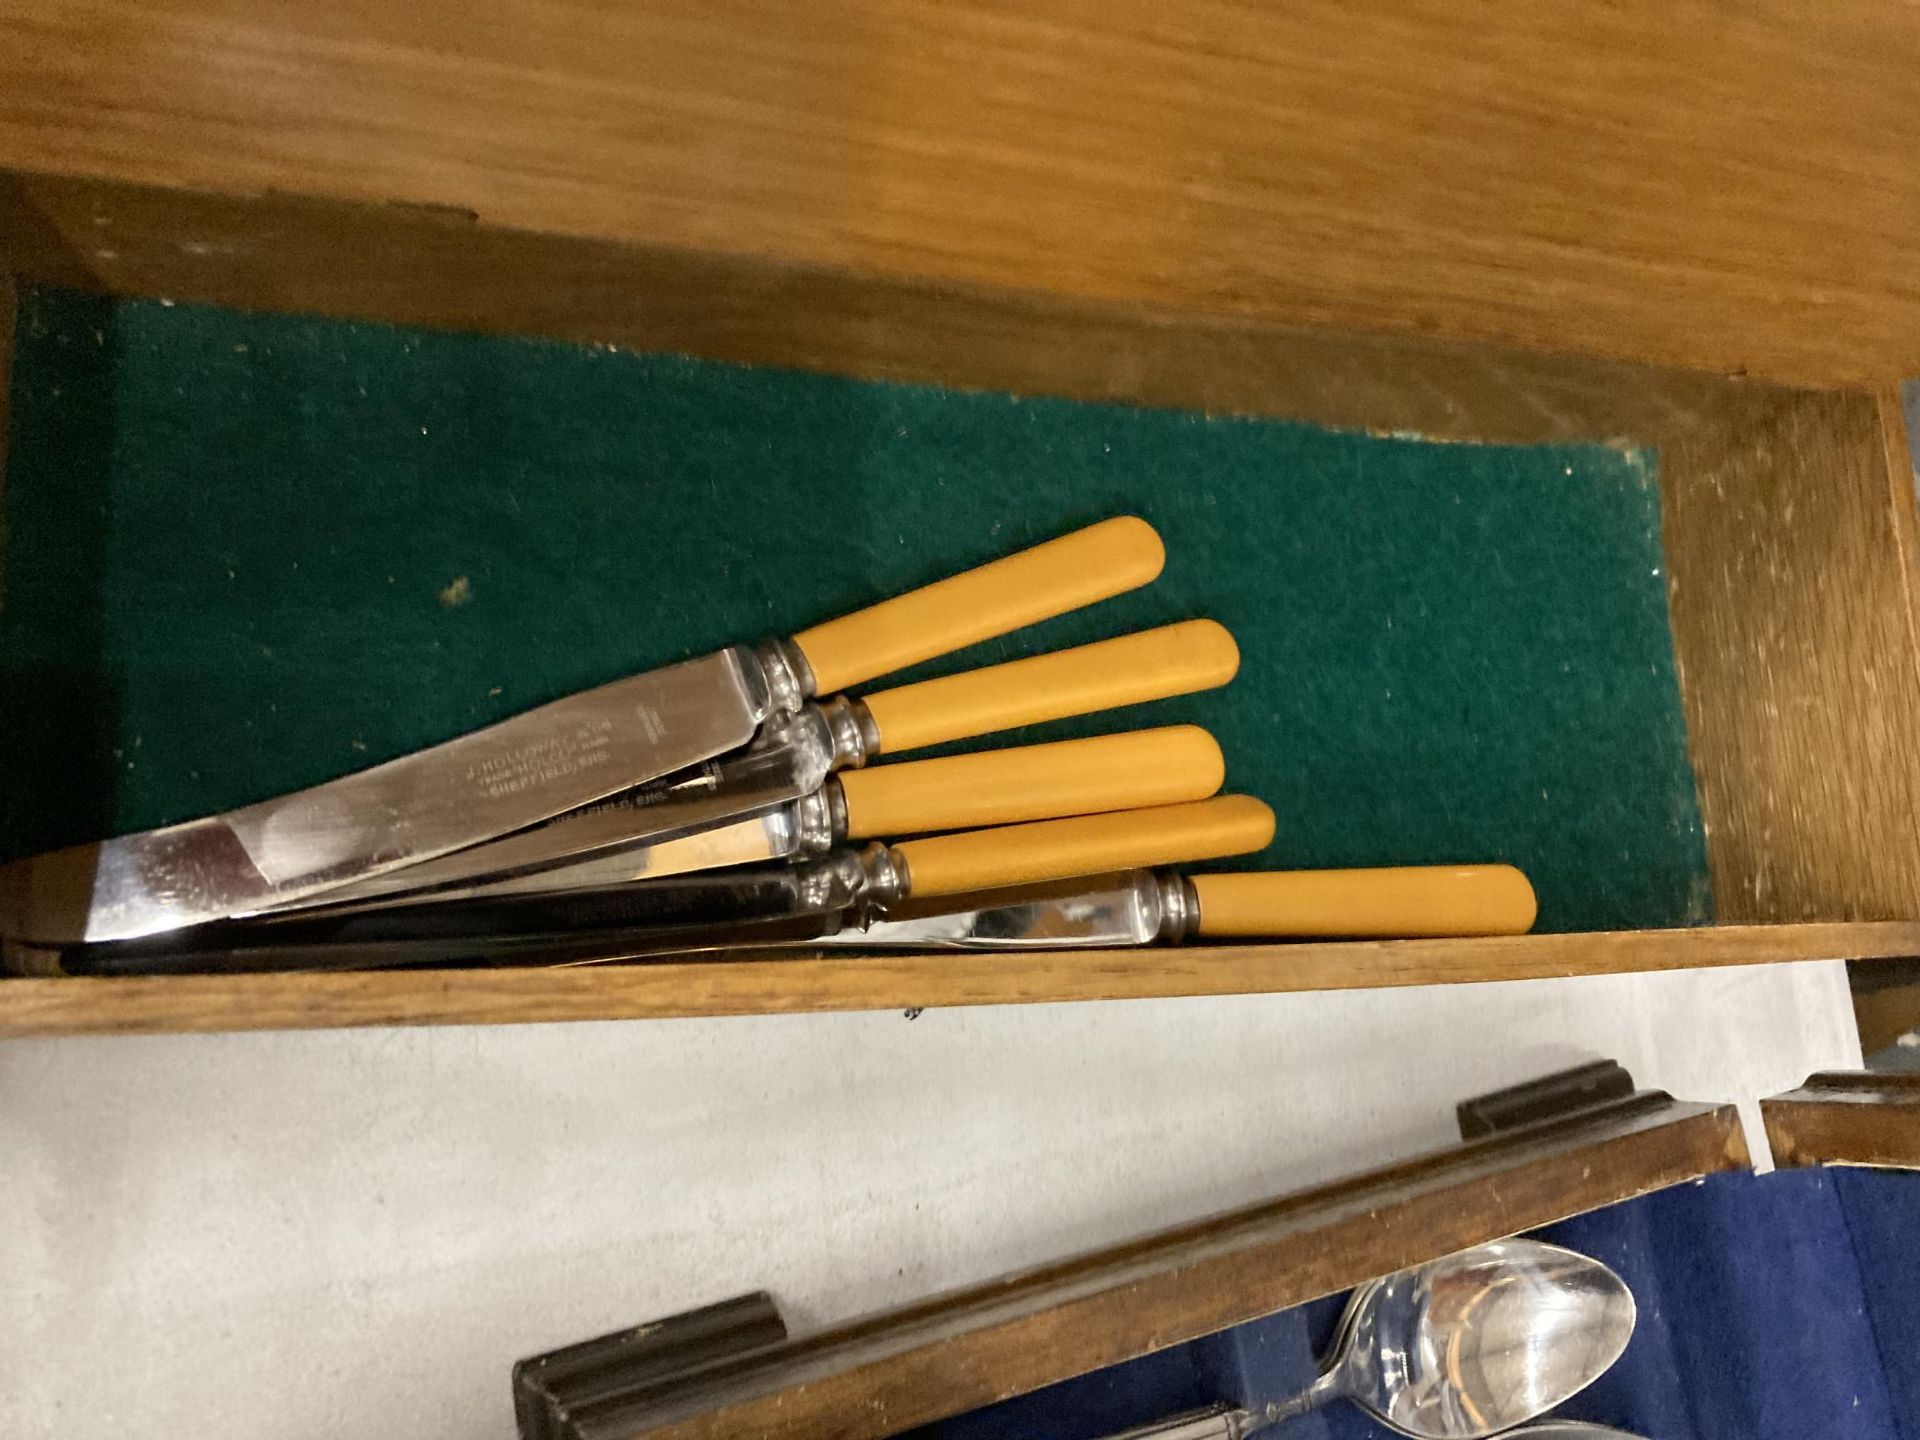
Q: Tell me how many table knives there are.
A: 5